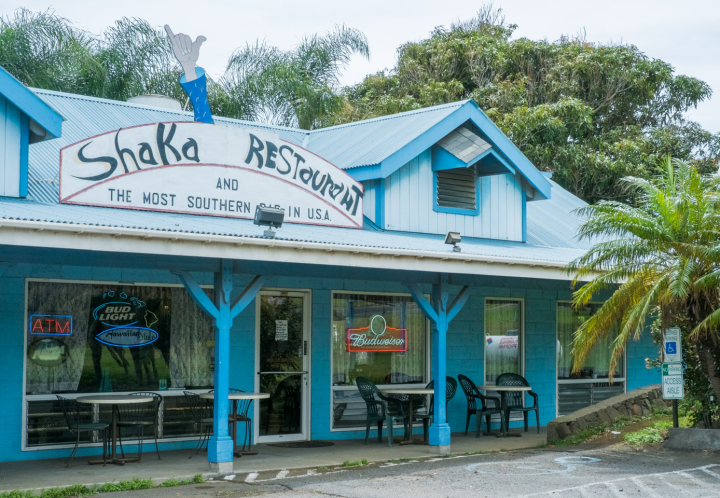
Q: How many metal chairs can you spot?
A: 4